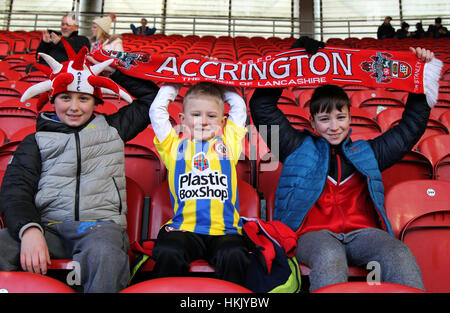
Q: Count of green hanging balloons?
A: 0